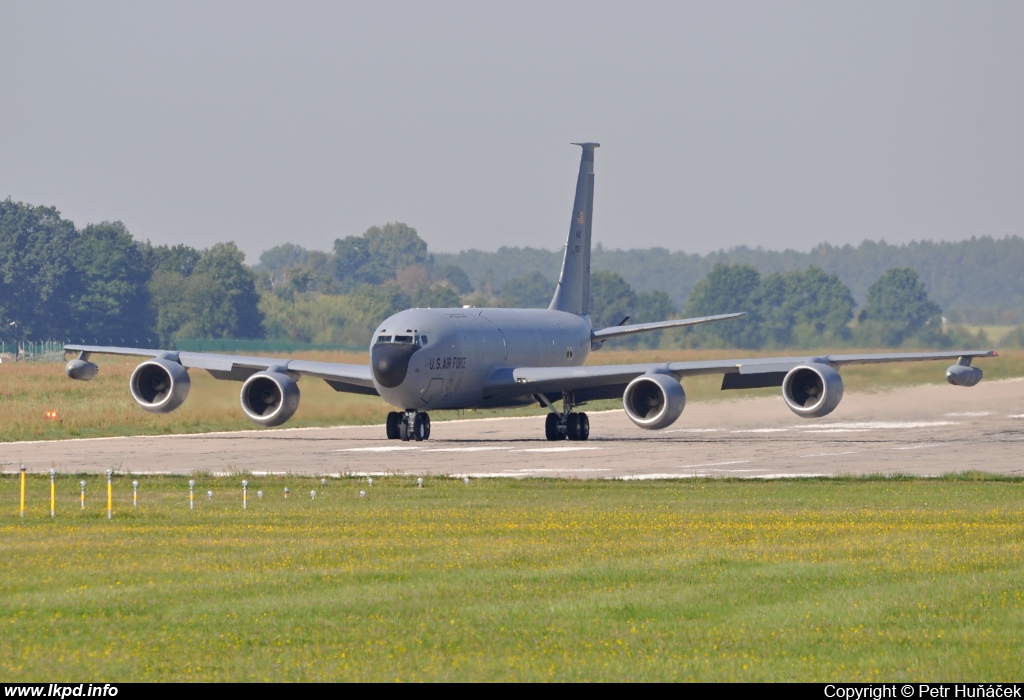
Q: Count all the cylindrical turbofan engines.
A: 4